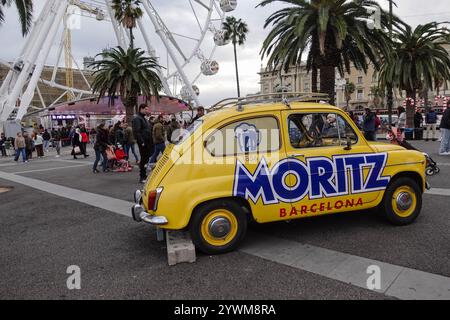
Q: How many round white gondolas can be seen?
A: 4